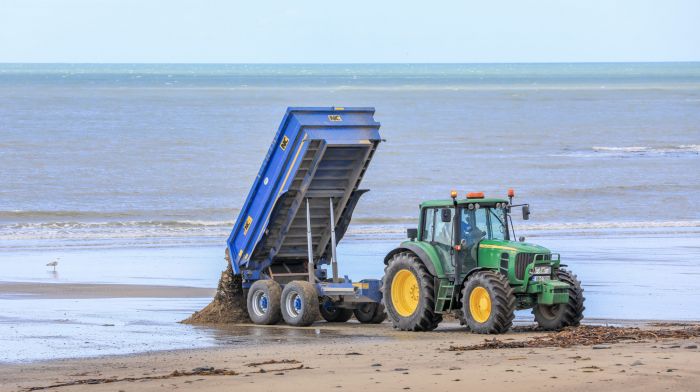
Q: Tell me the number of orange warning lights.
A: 3